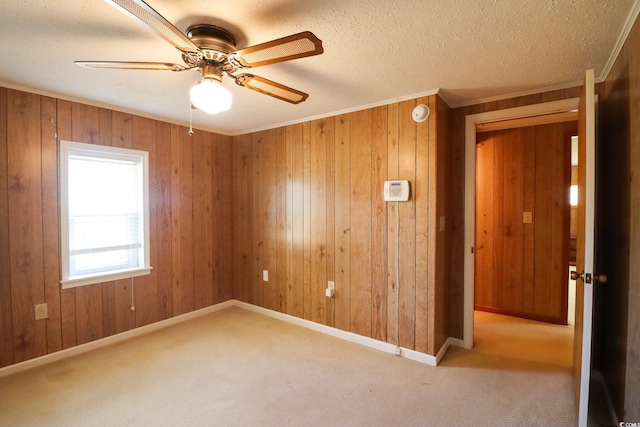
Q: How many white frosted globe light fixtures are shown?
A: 1